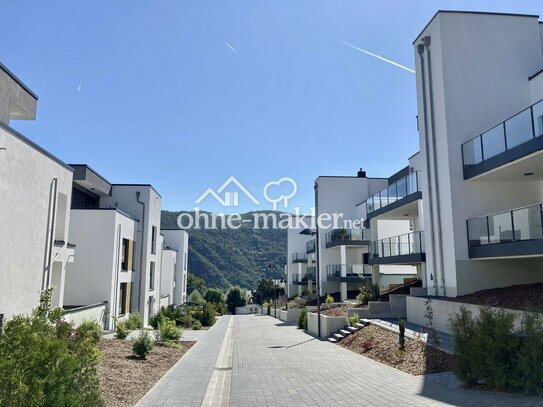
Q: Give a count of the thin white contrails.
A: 3